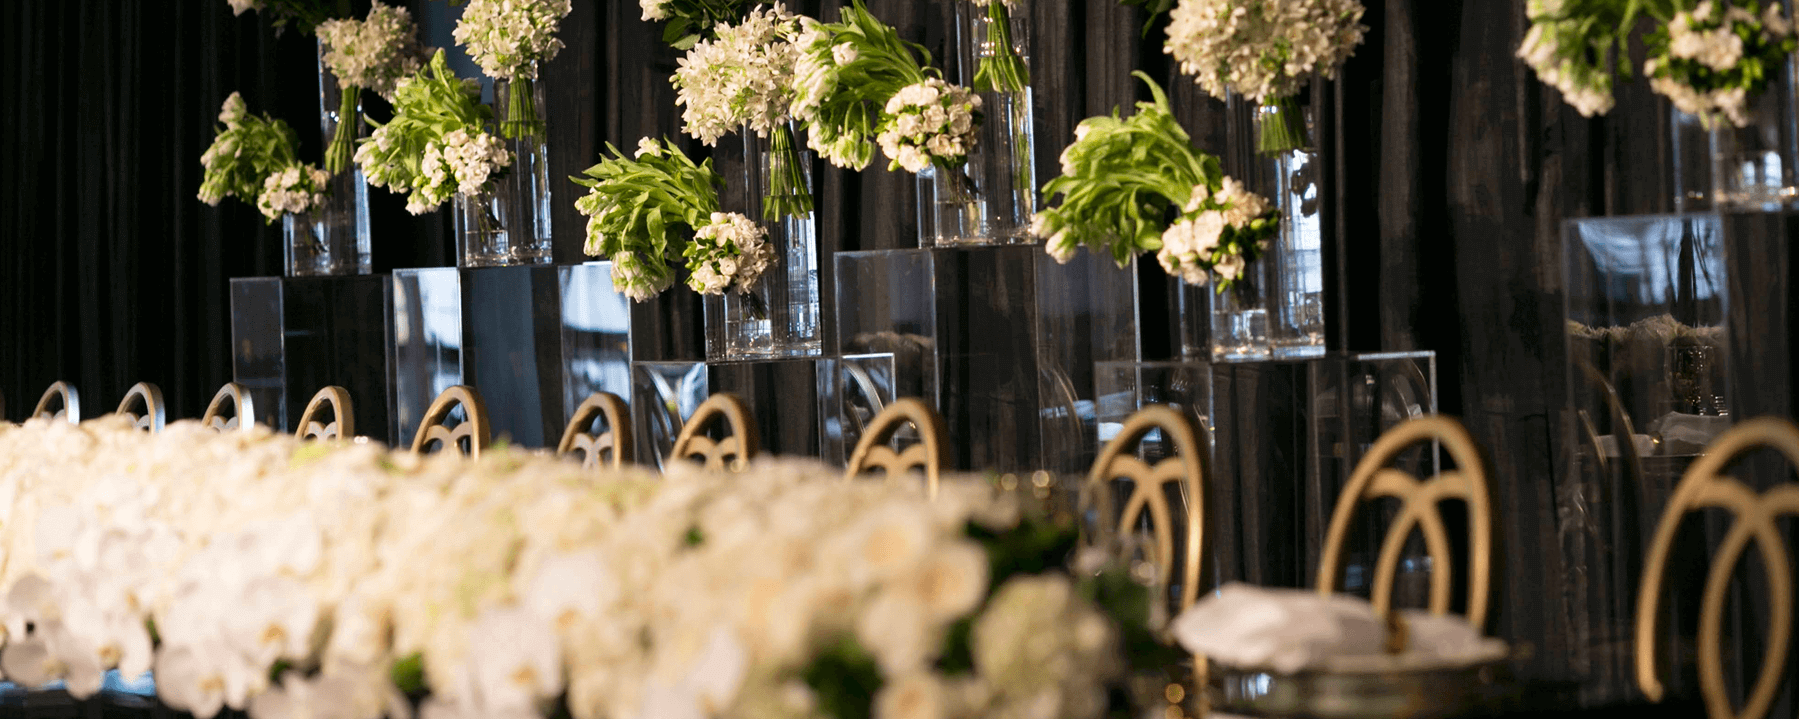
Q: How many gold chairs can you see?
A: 11